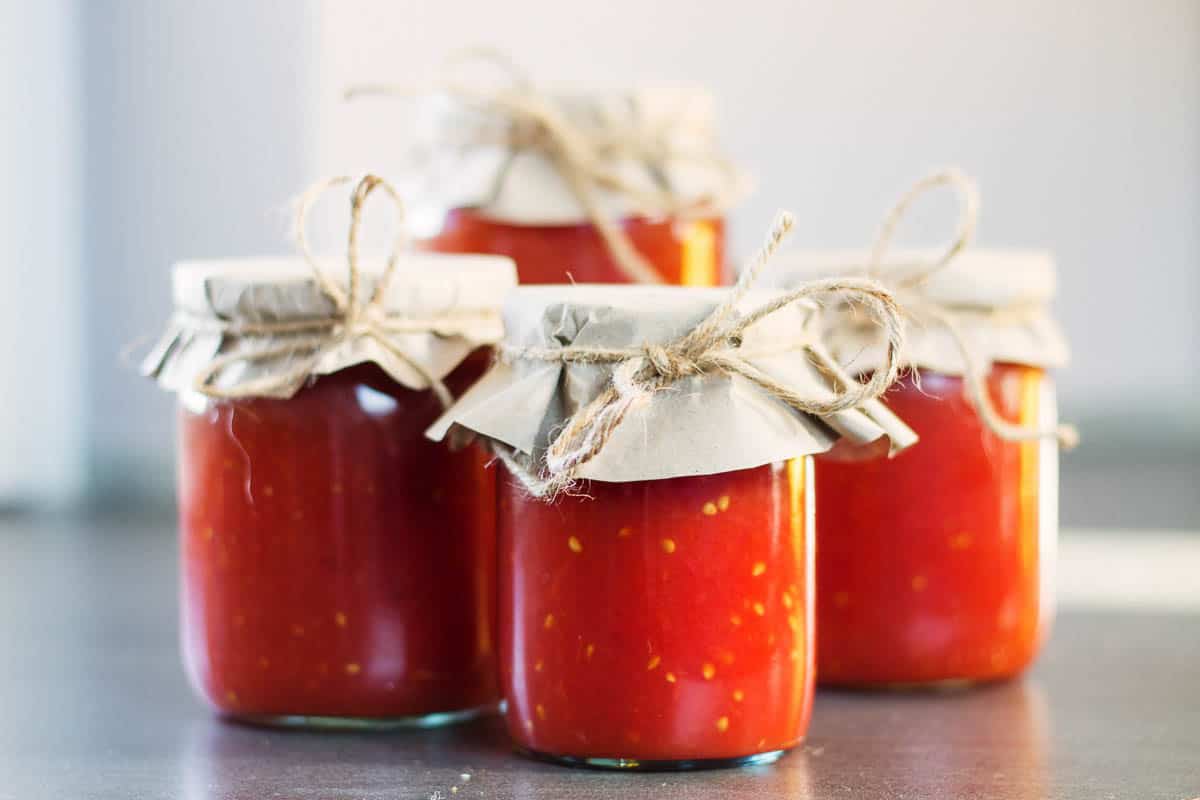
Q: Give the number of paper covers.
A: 4